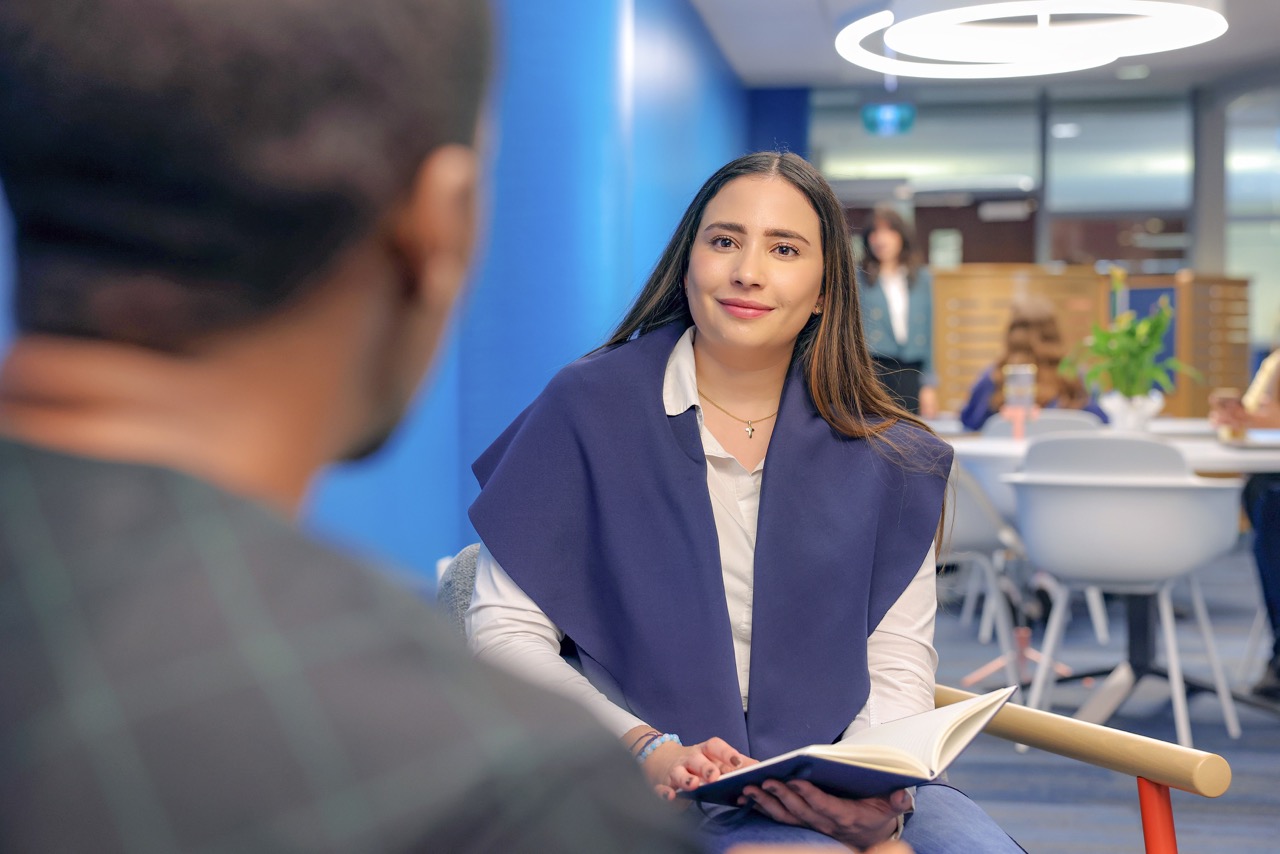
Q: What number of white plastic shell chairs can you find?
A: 3